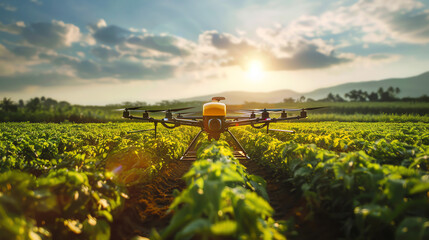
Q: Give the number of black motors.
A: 8